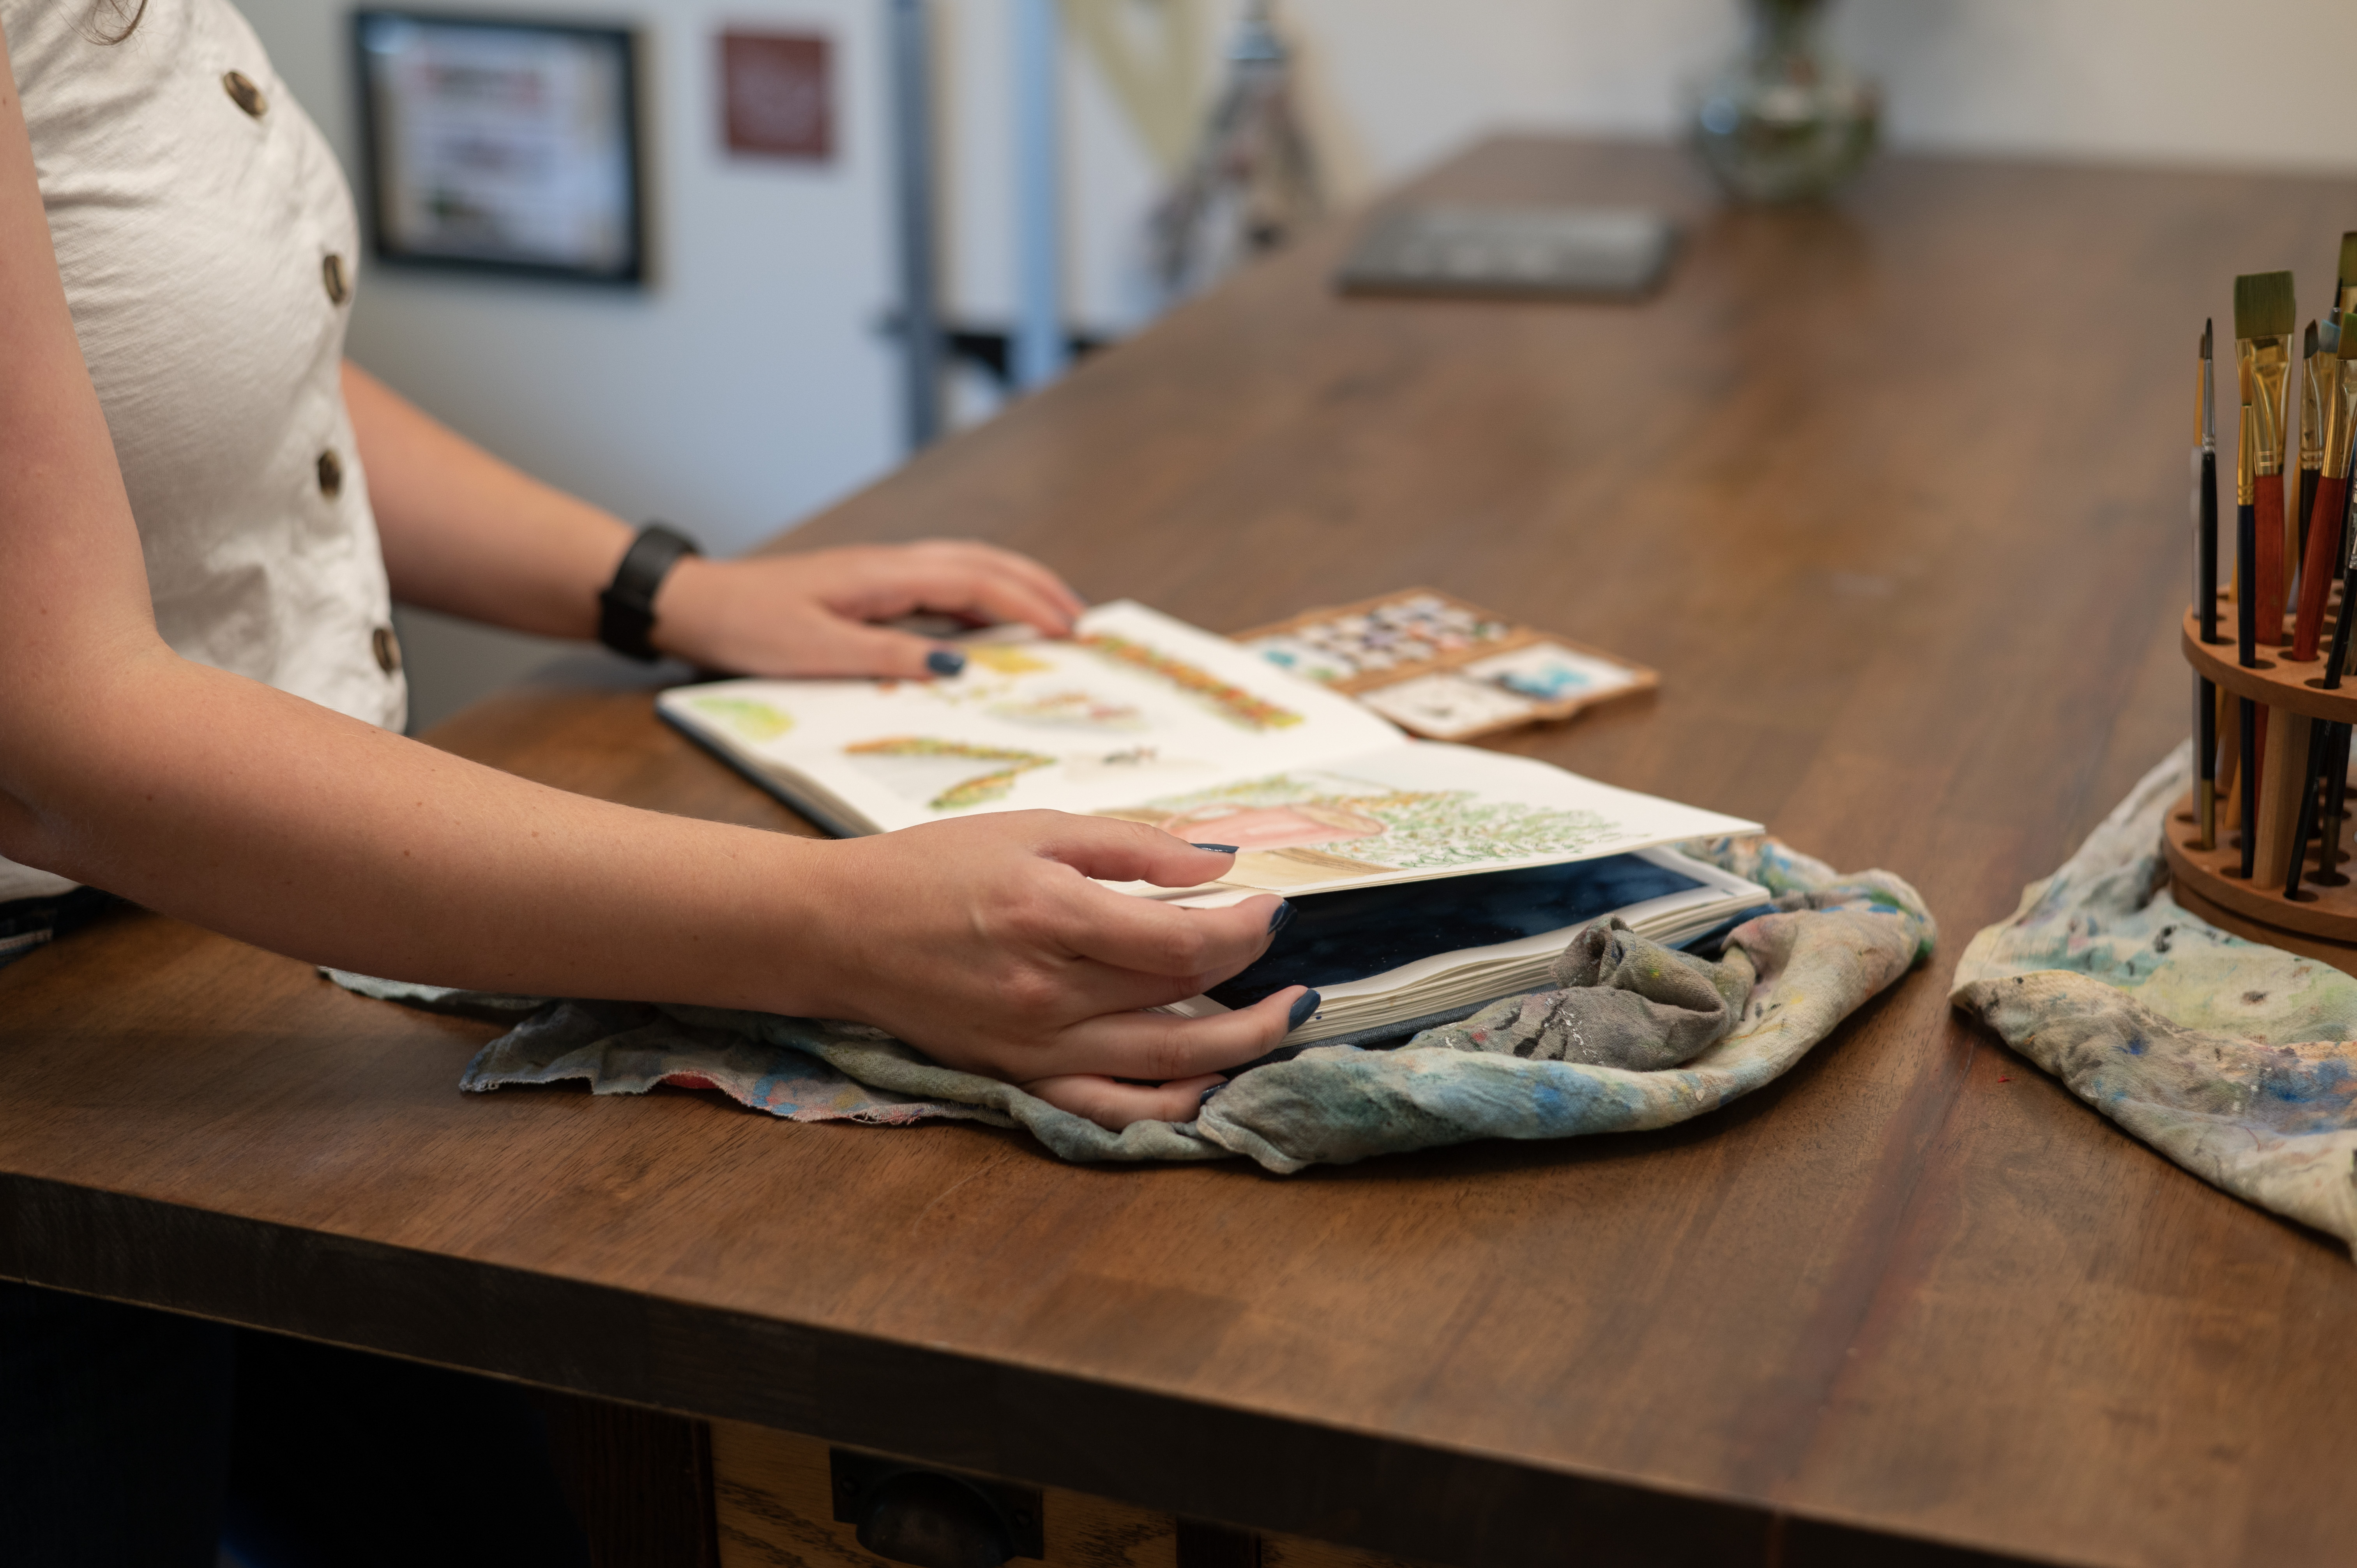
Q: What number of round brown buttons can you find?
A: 4